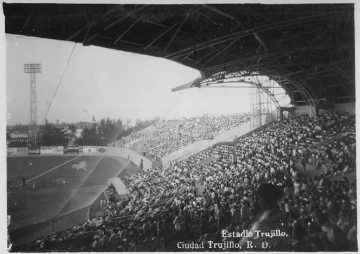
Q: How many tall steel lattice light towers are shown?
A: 1